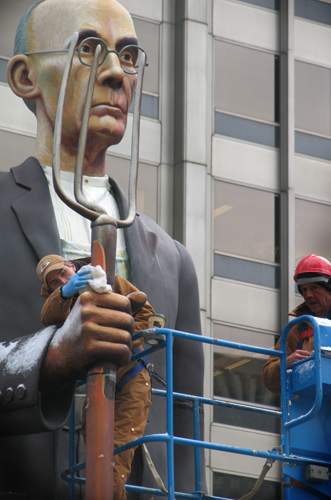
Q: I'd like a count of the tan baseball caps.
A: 1